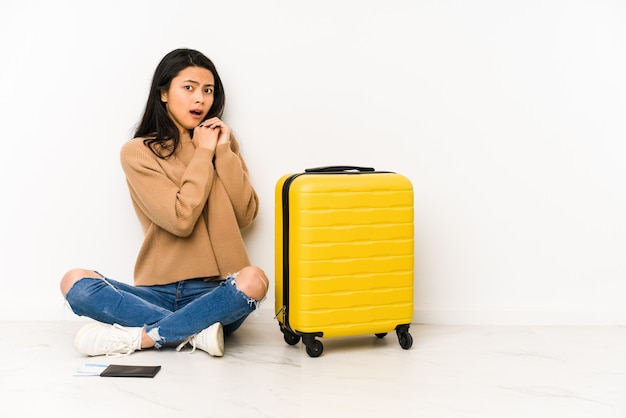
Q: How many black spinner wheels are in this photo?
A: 4